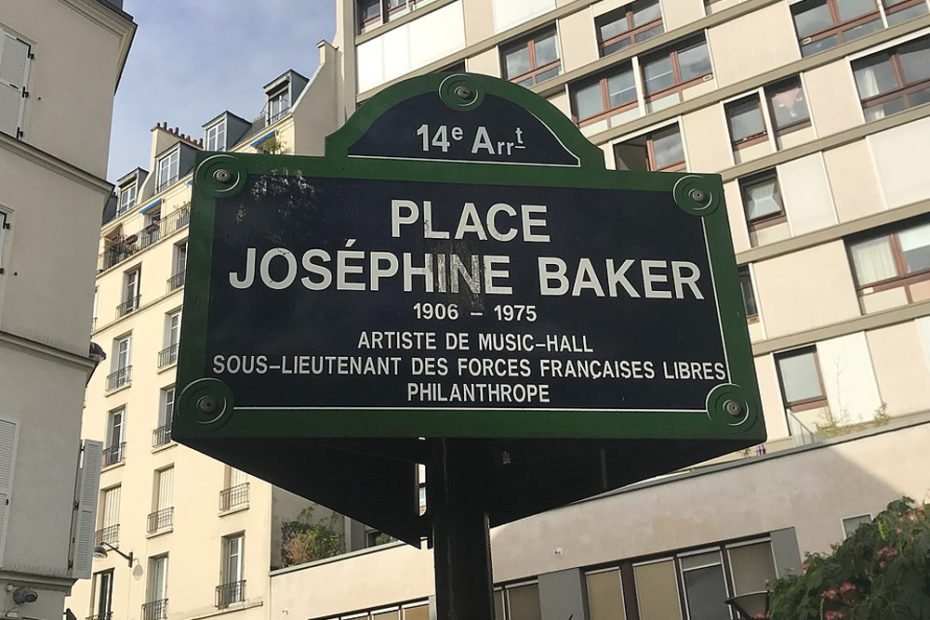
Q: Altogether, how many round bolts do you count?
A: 5